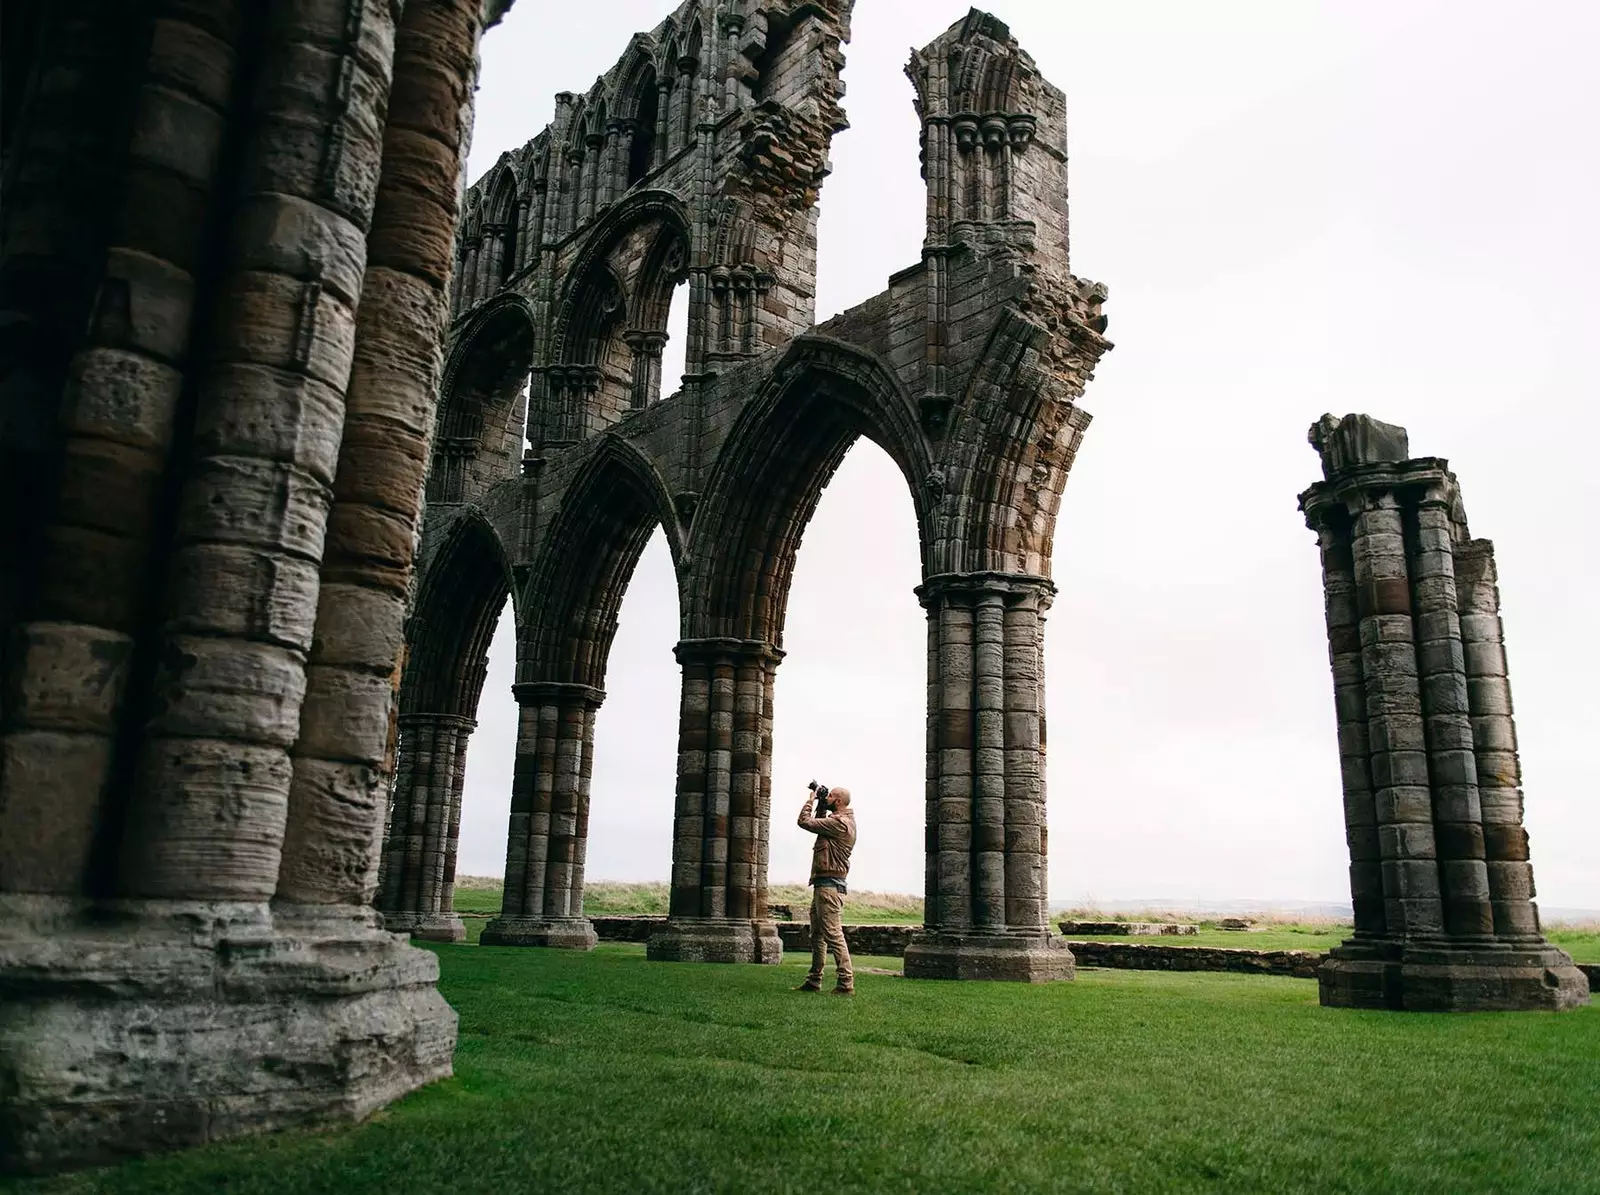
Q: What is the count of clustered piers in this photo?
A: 6